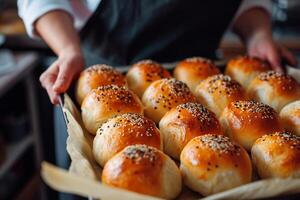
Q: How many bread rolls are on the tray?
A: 15